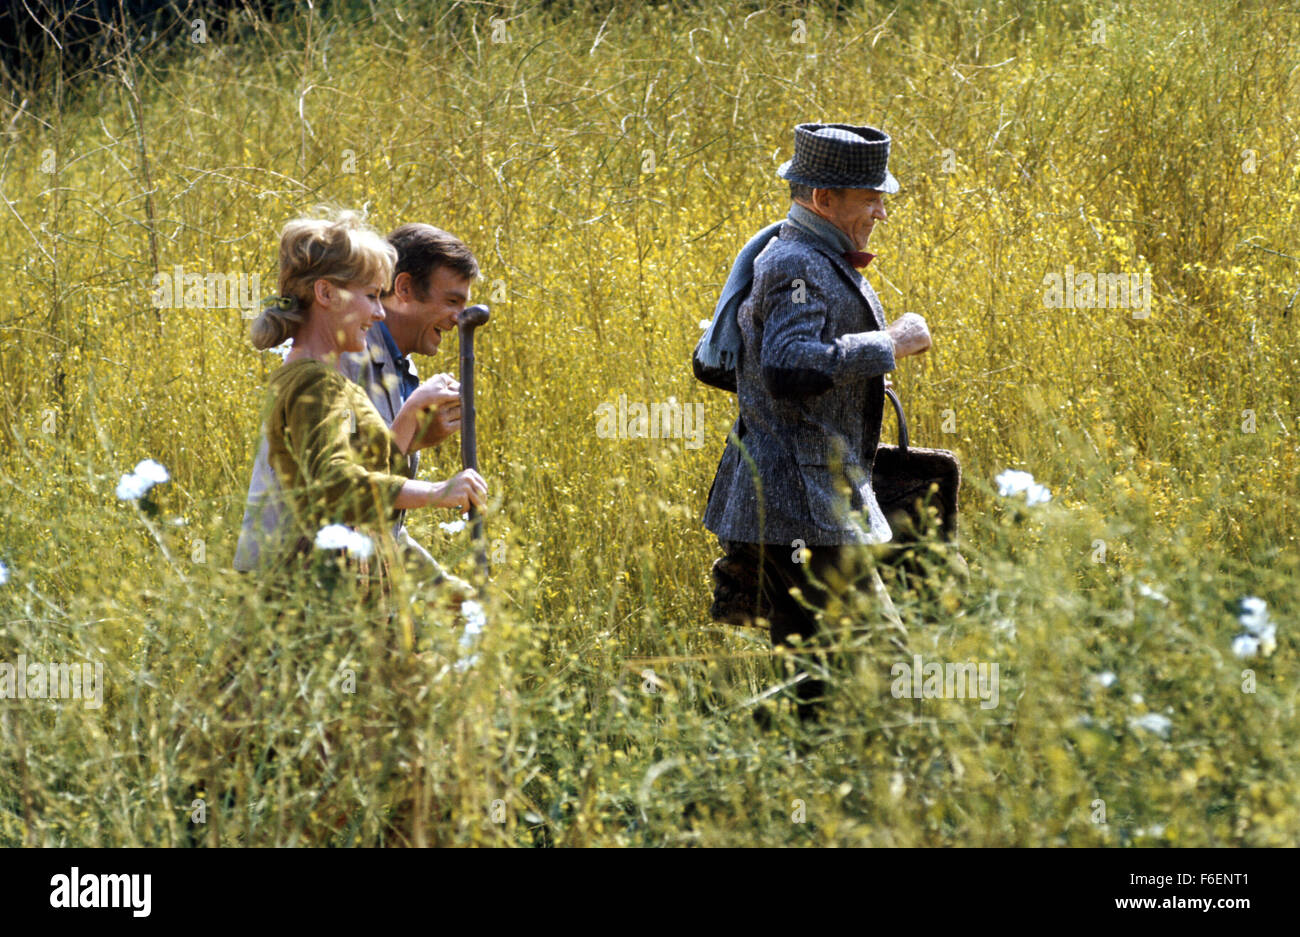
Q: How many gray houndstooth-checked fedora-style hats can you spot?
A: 1